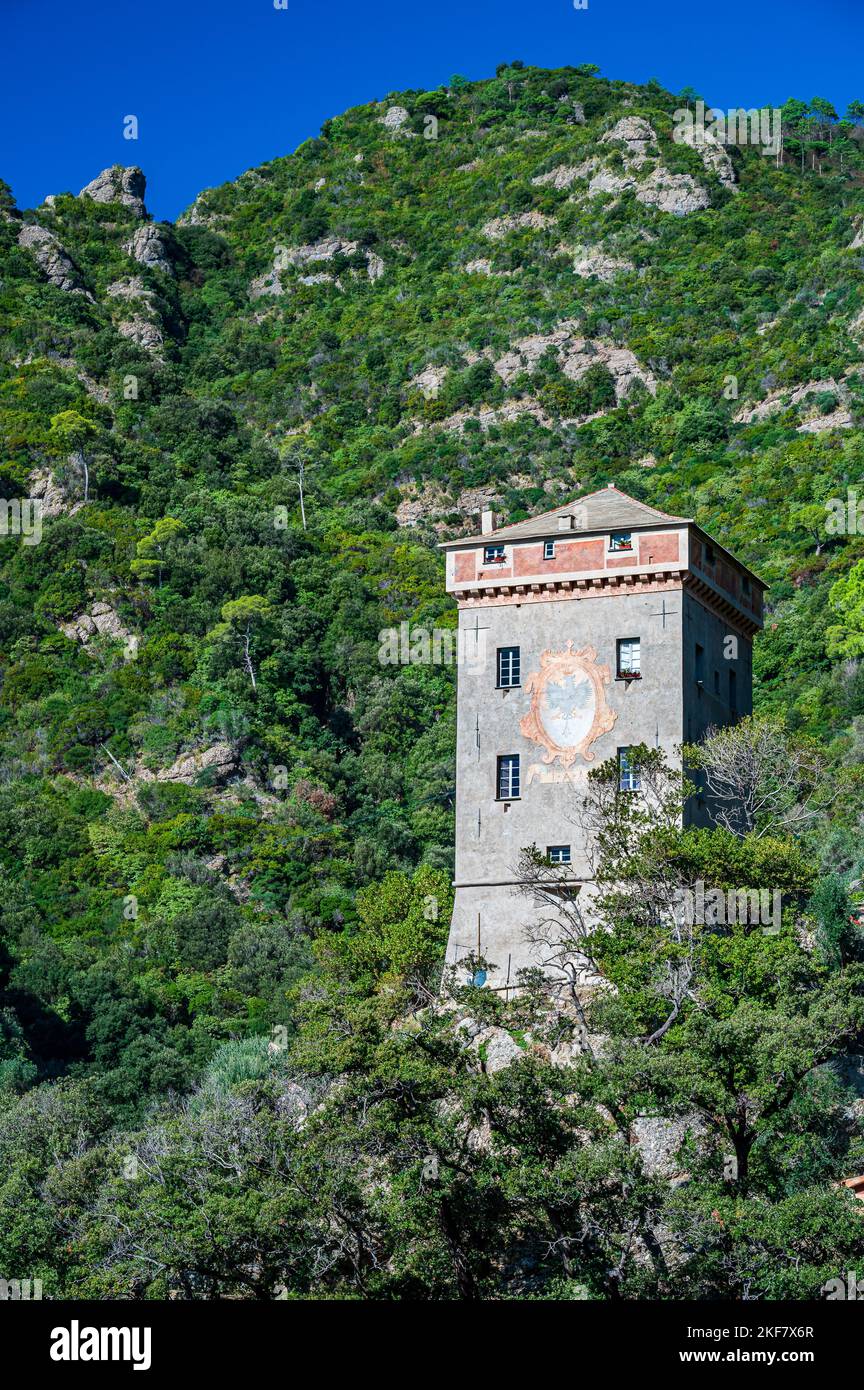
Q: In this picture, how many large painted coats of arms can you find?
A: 1